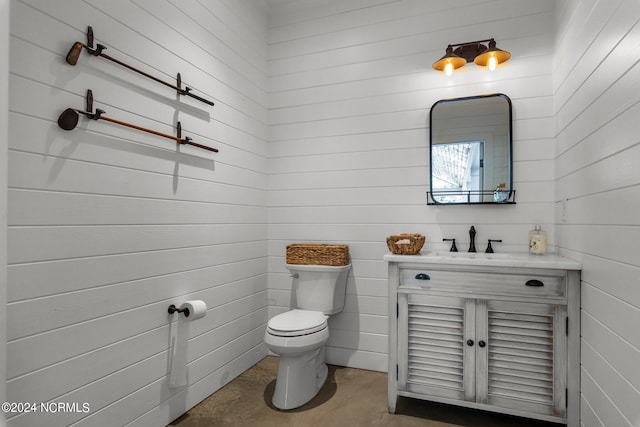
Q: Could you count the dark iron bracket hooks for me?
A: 4